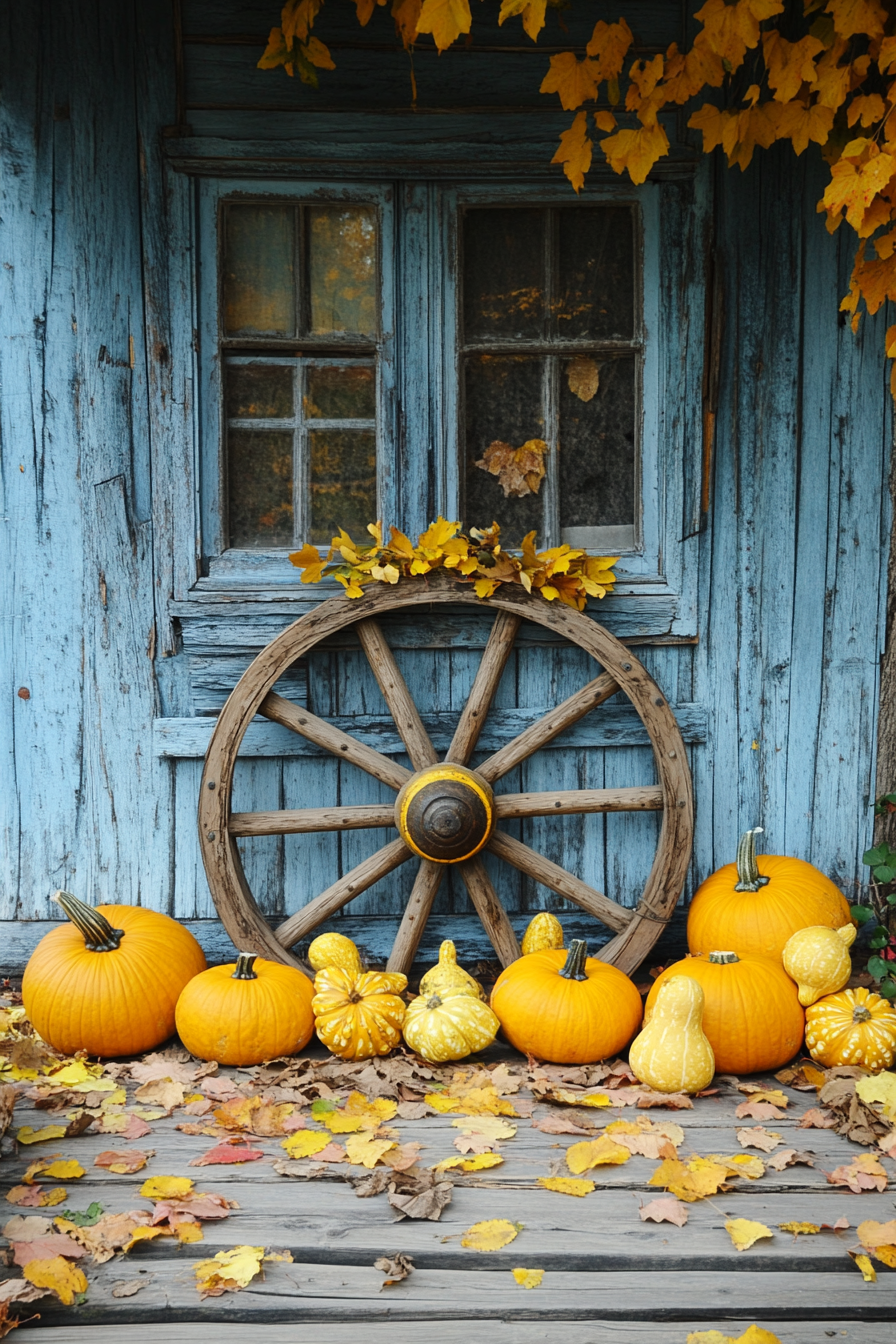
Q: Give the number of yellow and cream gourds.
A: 8